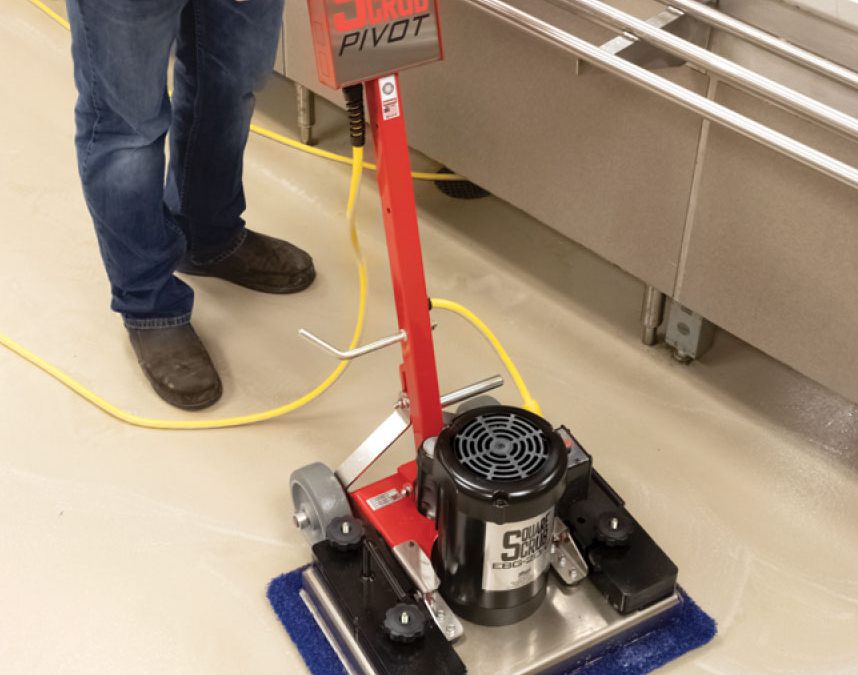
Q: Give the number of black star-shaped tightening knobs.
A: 3